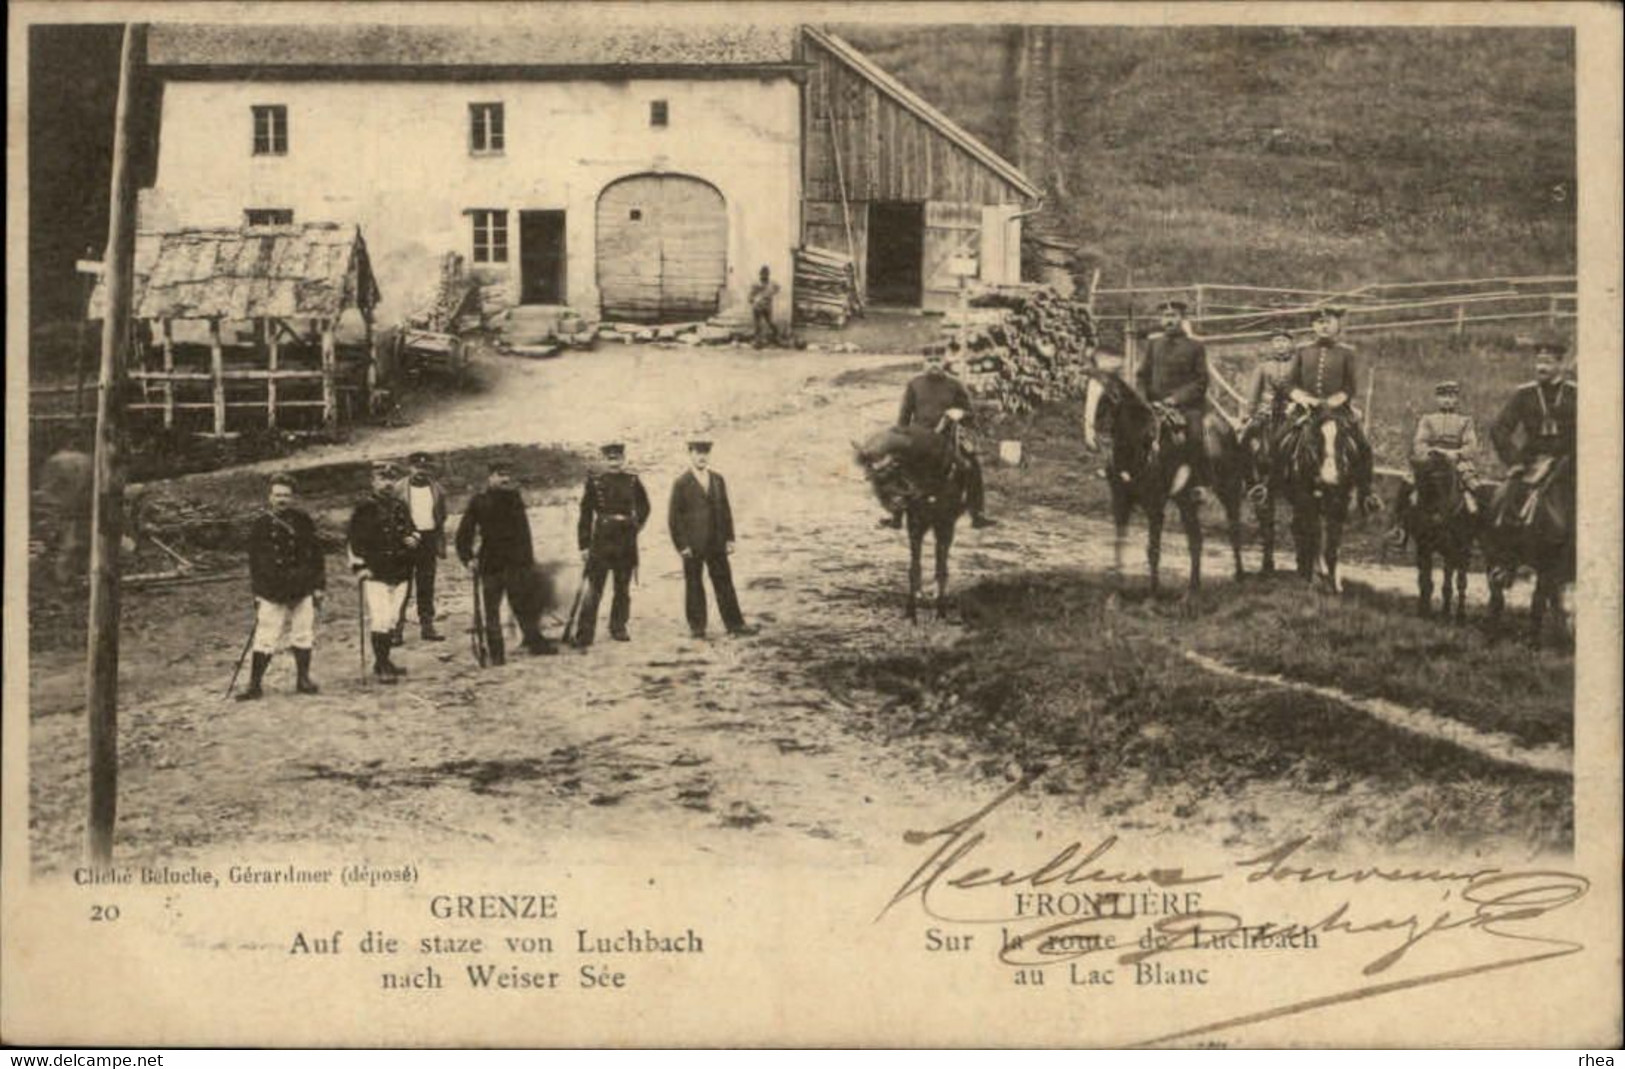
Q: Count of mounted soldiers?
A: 6